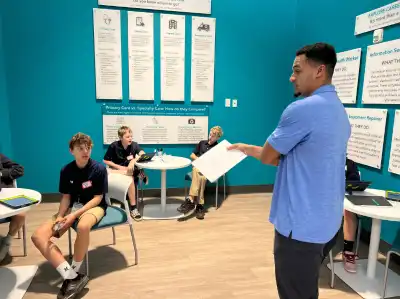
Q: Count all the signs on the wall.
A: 11